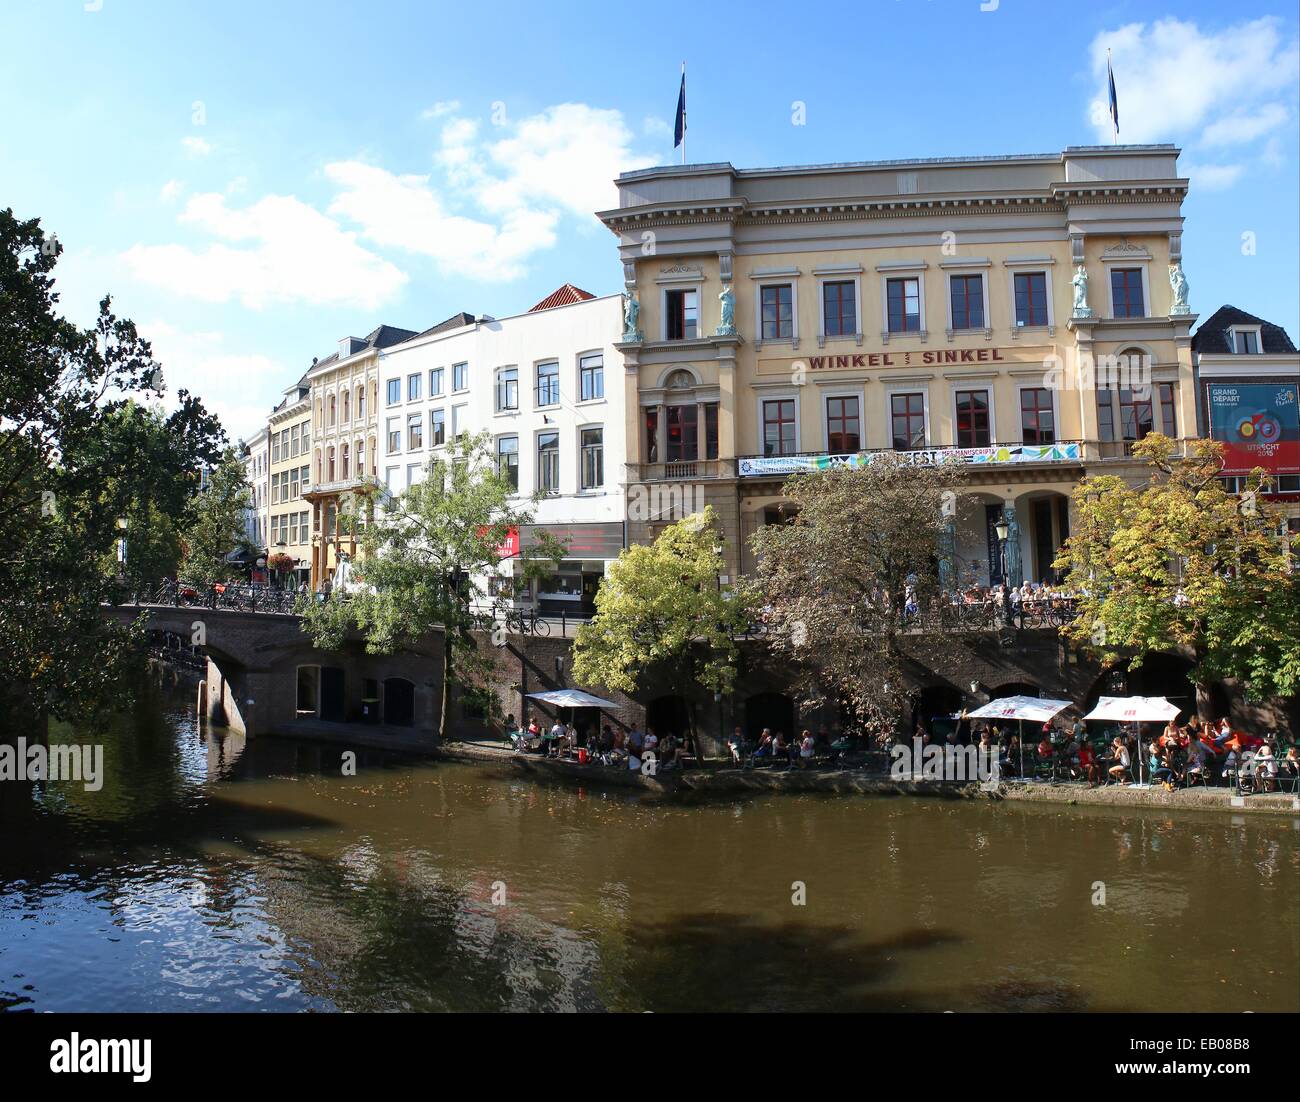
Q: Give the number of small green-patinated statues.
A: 4